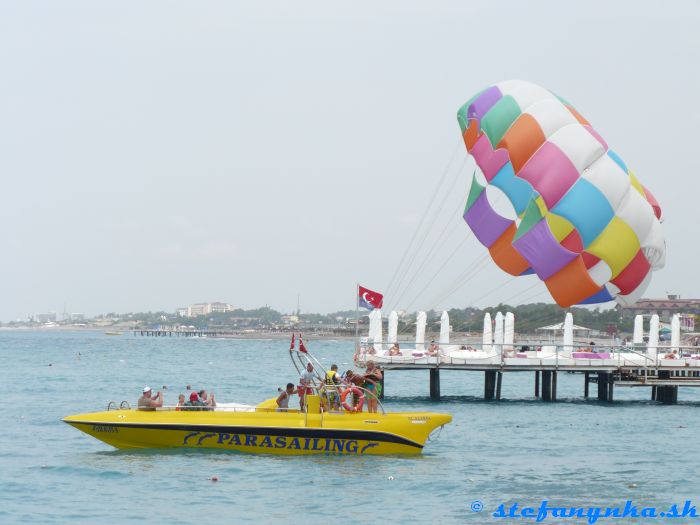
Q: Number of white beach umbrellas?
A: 12